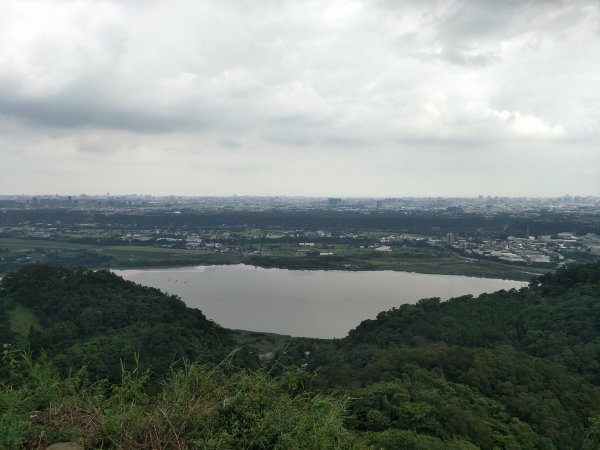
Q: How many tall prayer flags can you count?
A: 0